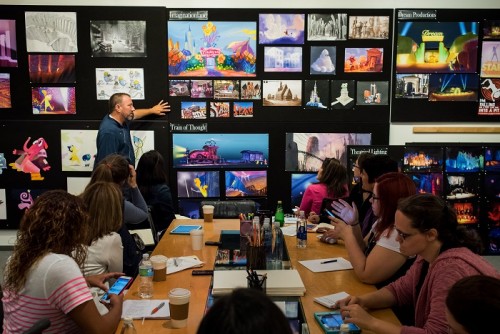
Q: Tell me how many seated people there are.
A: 11